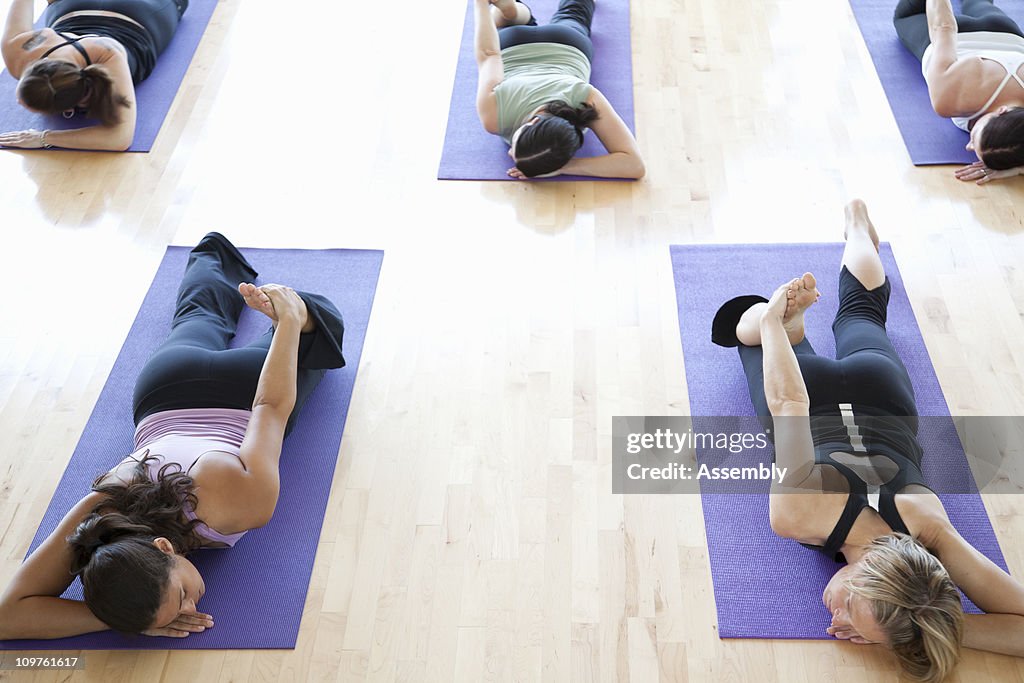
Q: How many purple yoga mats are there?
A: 5